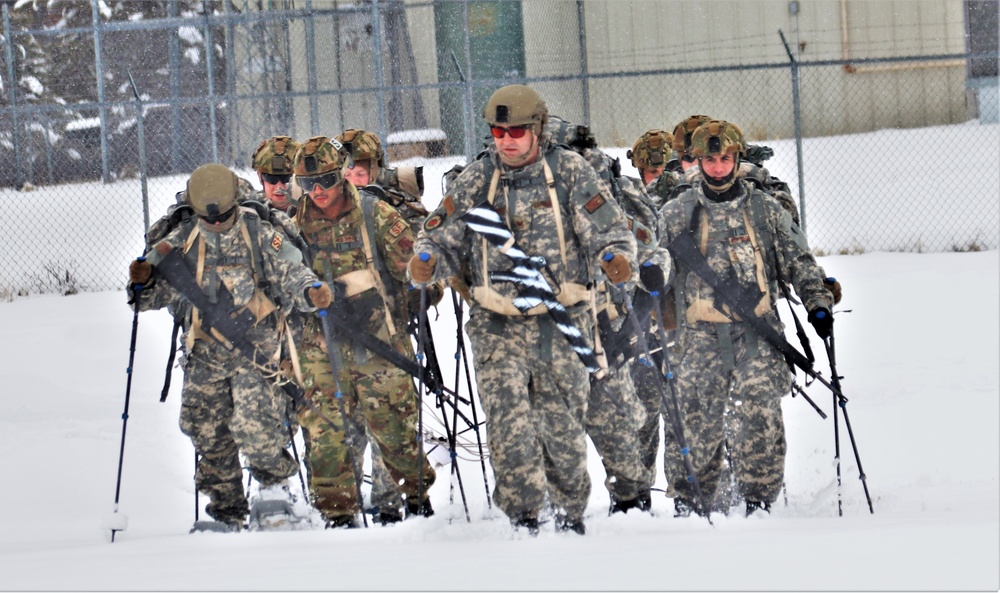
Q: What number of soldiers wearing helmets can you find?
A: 8